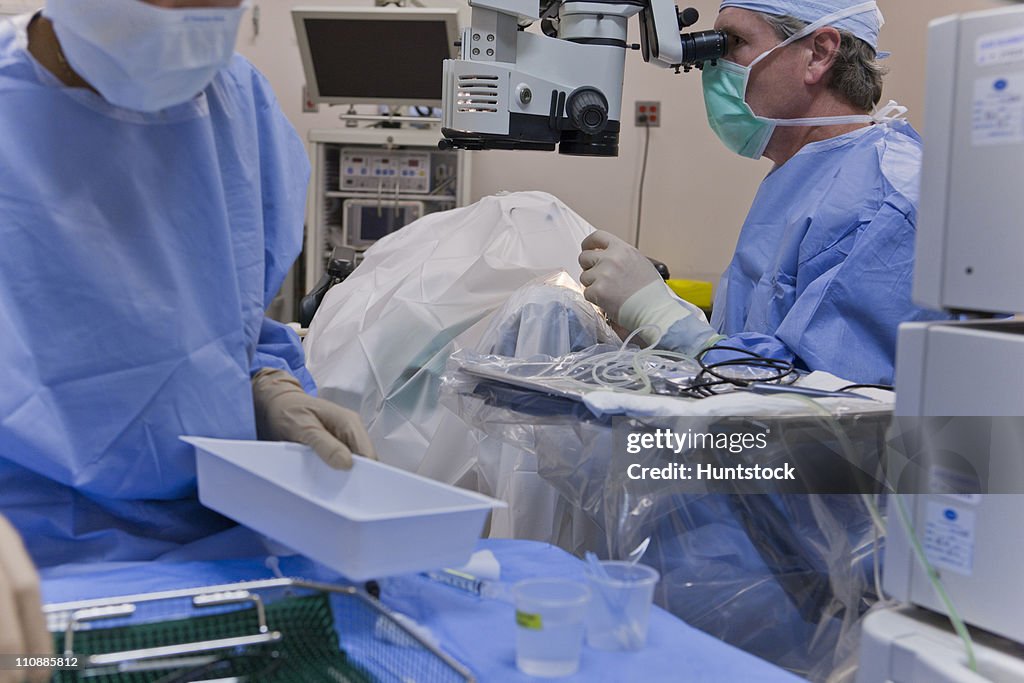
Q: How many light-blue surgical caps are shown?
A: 1